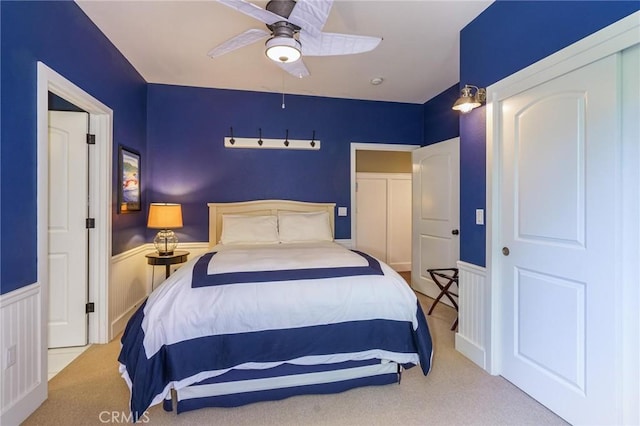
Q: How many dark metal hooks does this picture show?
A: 4